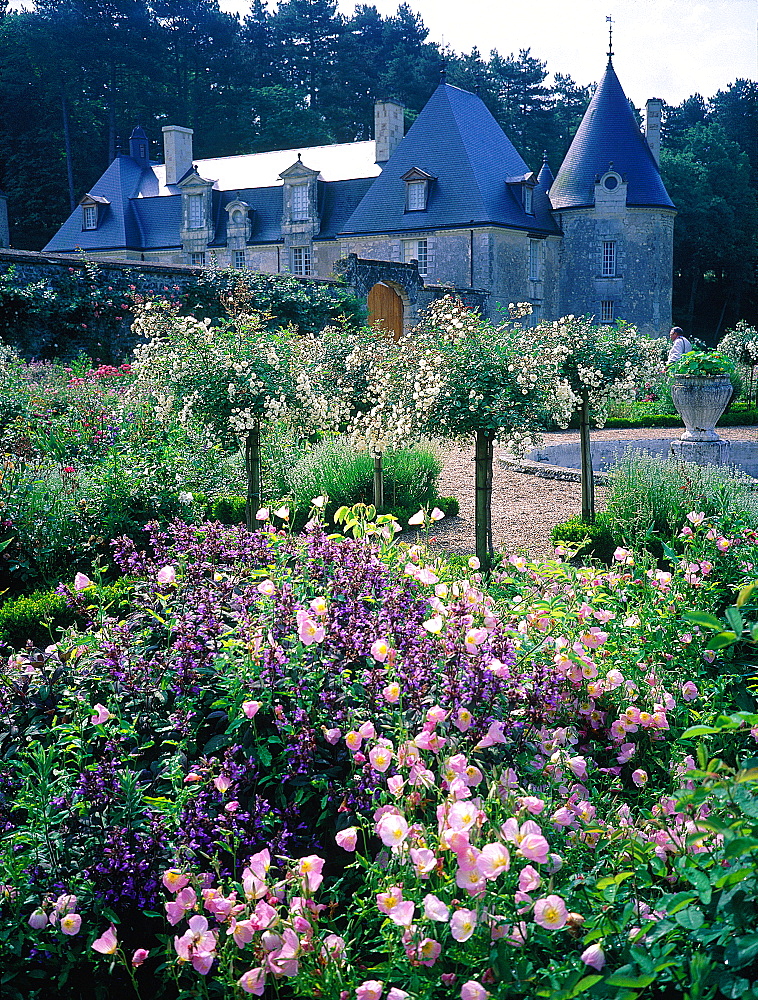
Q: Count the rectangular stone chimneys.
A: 3